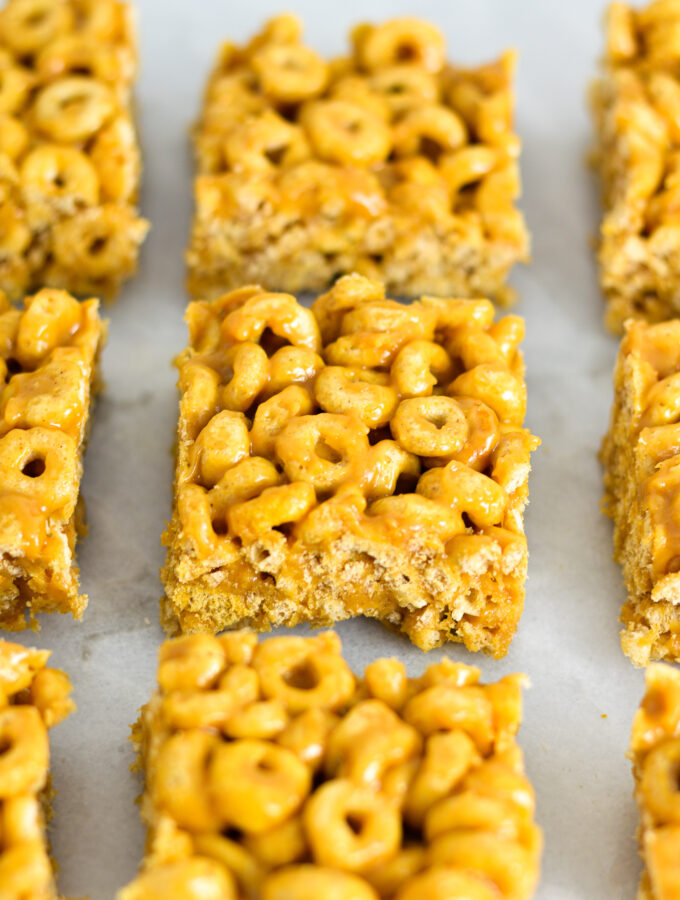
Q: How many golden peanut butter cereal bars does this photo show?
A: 9